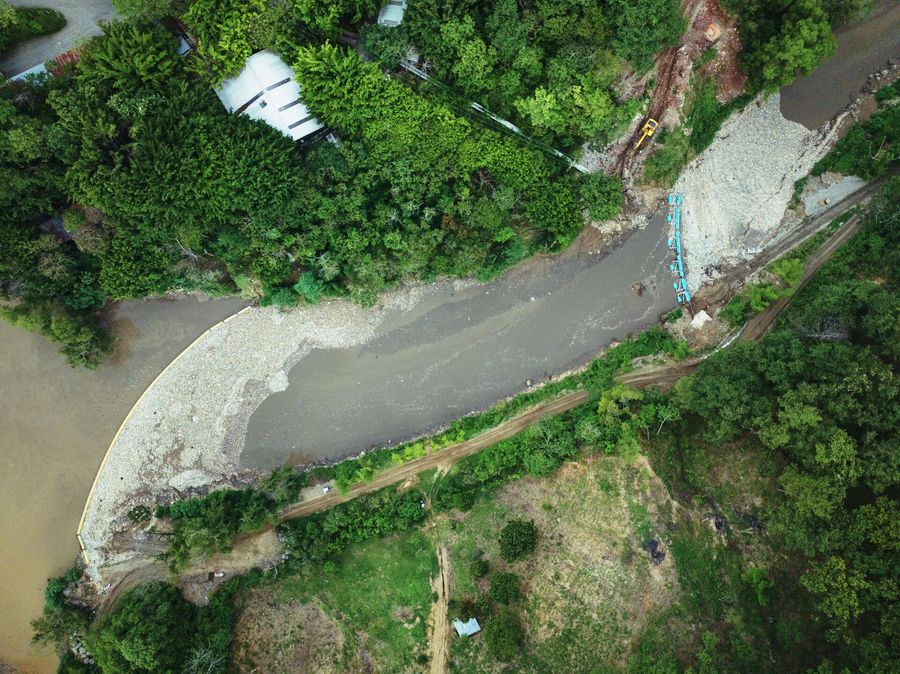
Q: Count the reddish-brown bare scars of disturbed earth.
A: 1